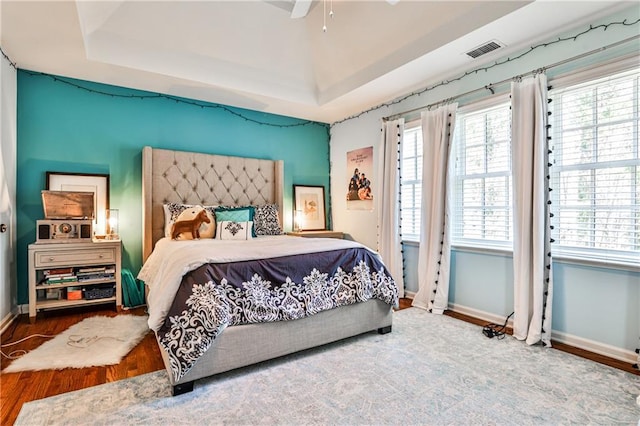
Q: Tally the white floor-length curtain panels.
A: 3